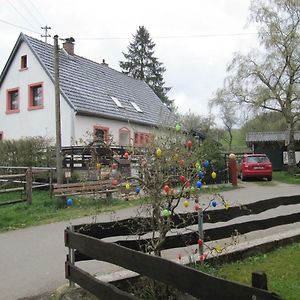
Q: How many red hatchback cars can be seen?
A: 1